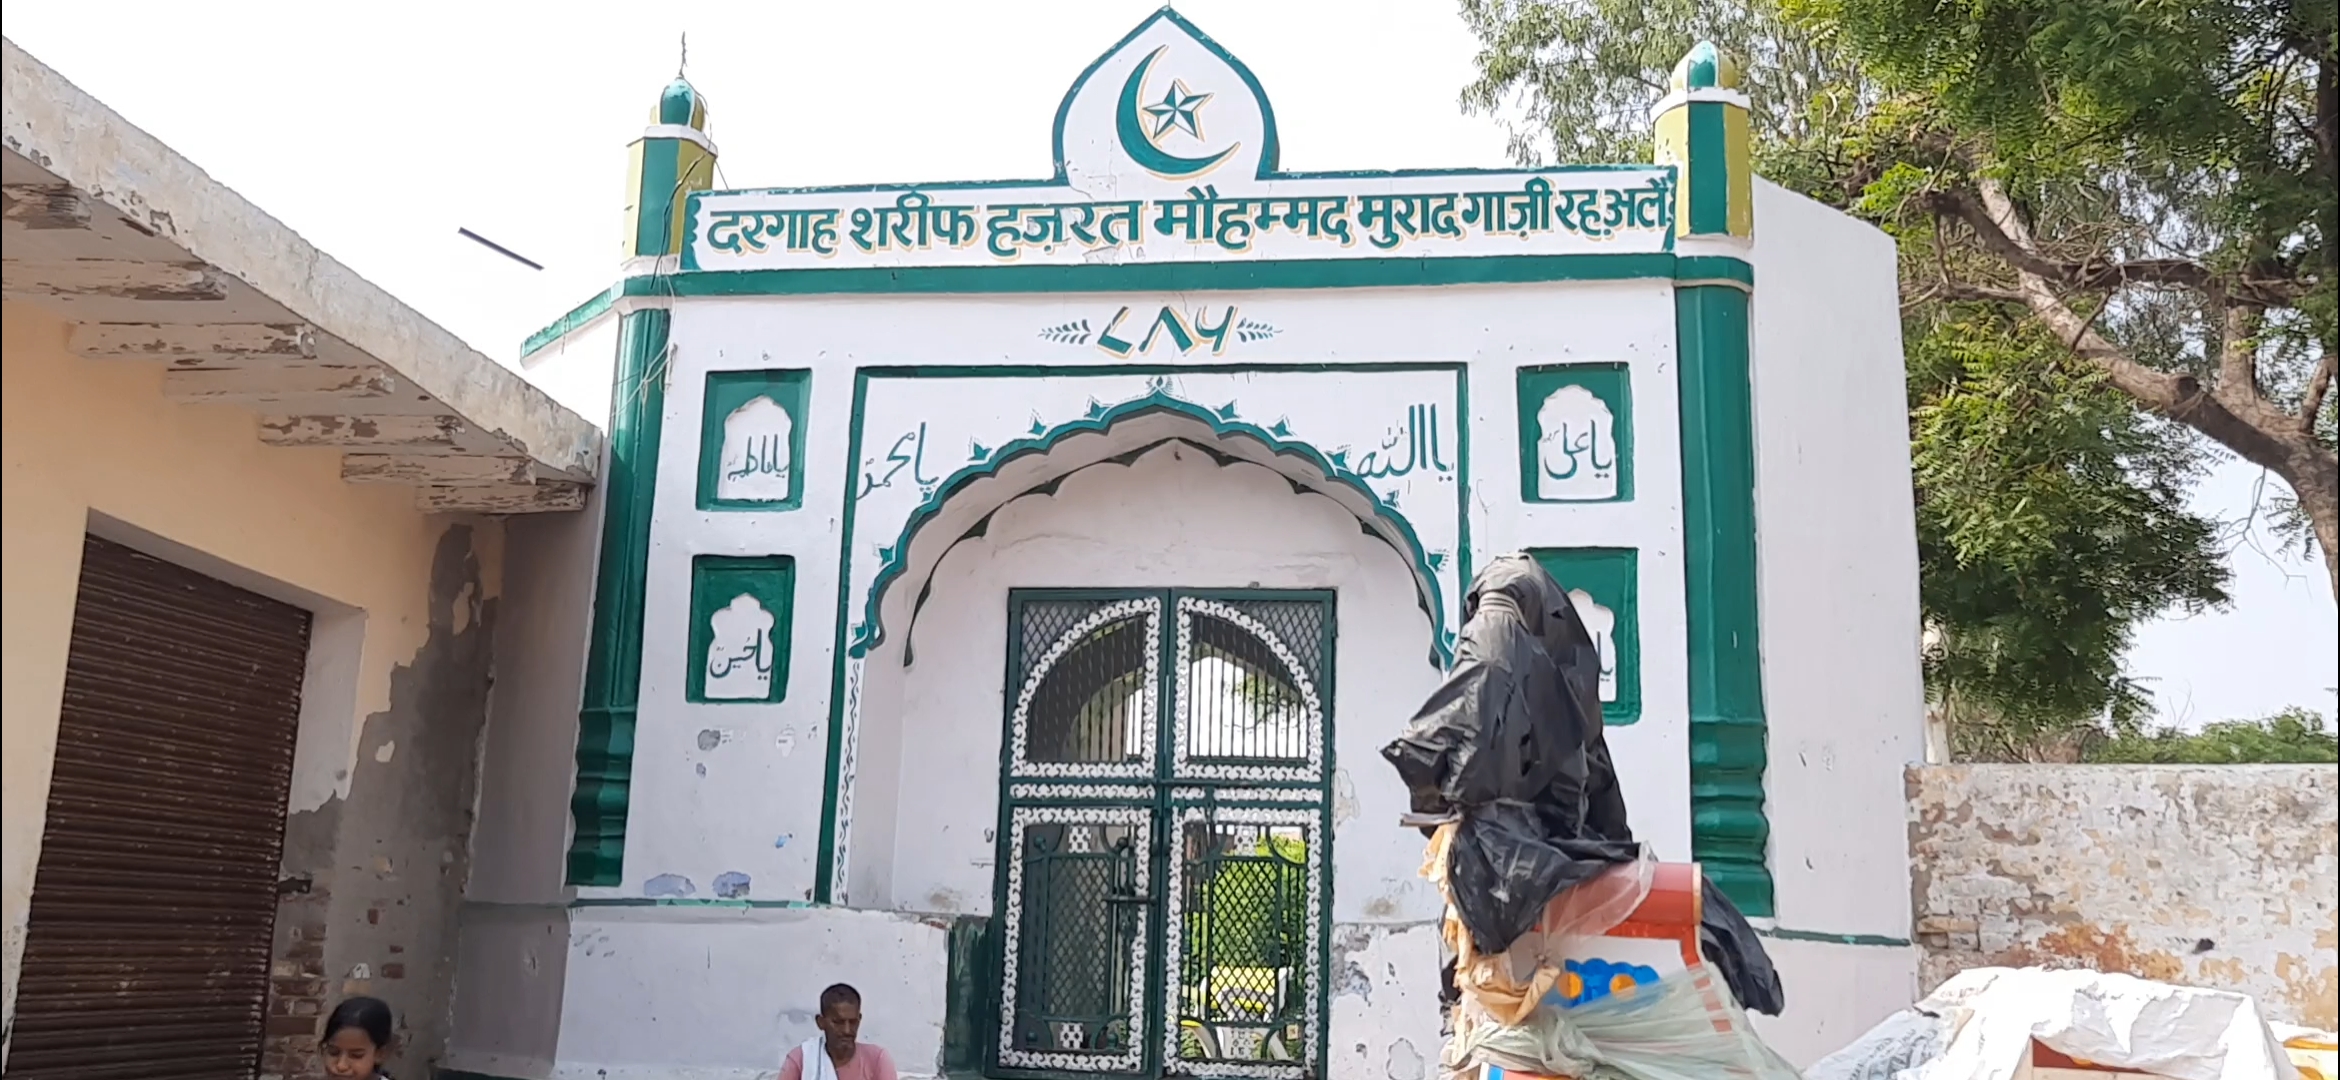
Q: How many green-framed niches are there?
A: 4